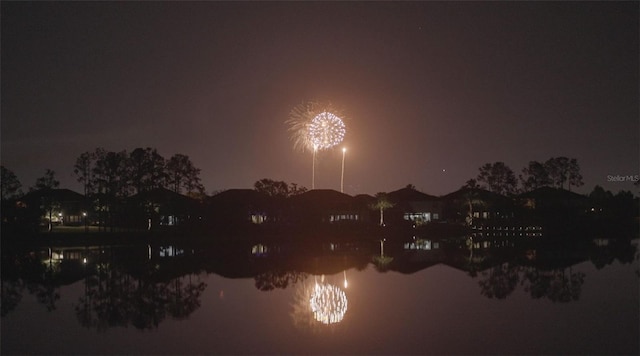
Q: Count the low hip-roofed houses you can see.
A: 7